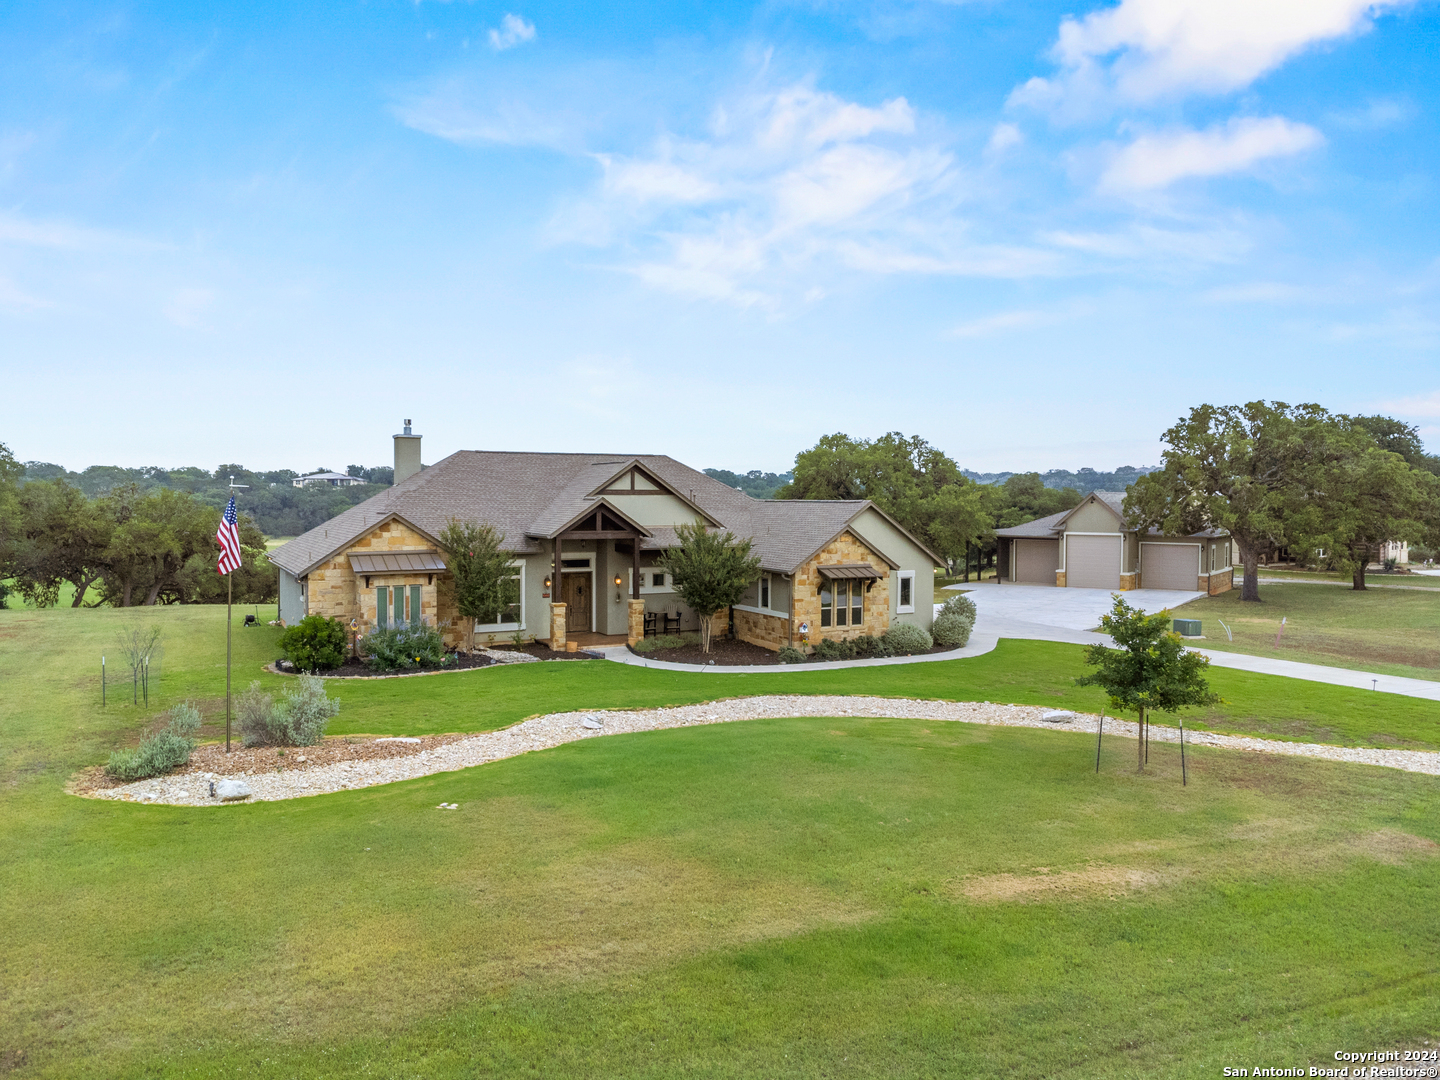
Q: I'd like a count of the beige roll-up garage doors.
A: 3